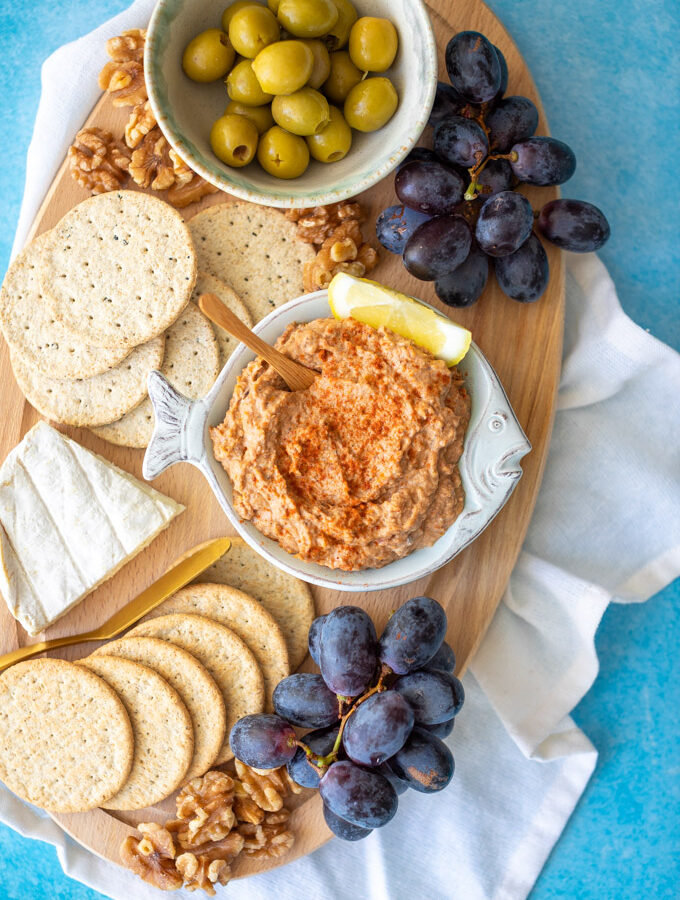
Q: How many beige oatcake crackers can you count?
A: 12